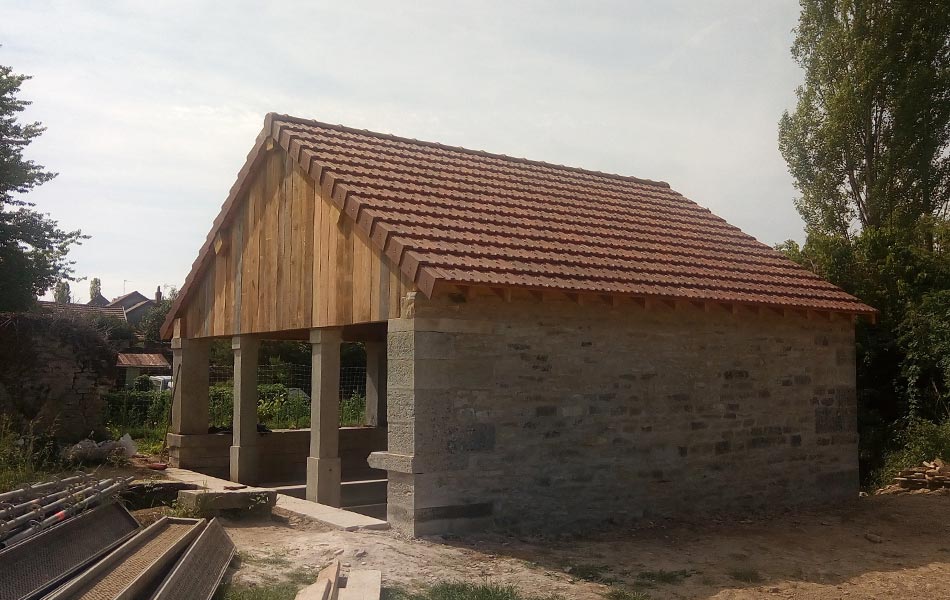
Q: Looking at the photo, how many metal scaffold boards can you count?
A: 3